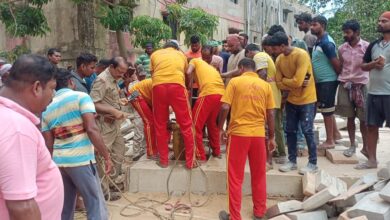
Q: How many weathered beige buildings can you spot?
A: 1